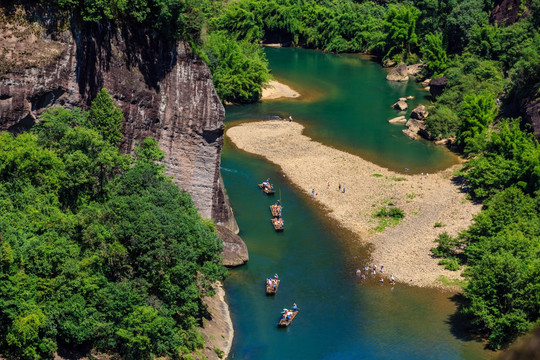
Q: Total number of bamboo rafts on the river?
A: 5